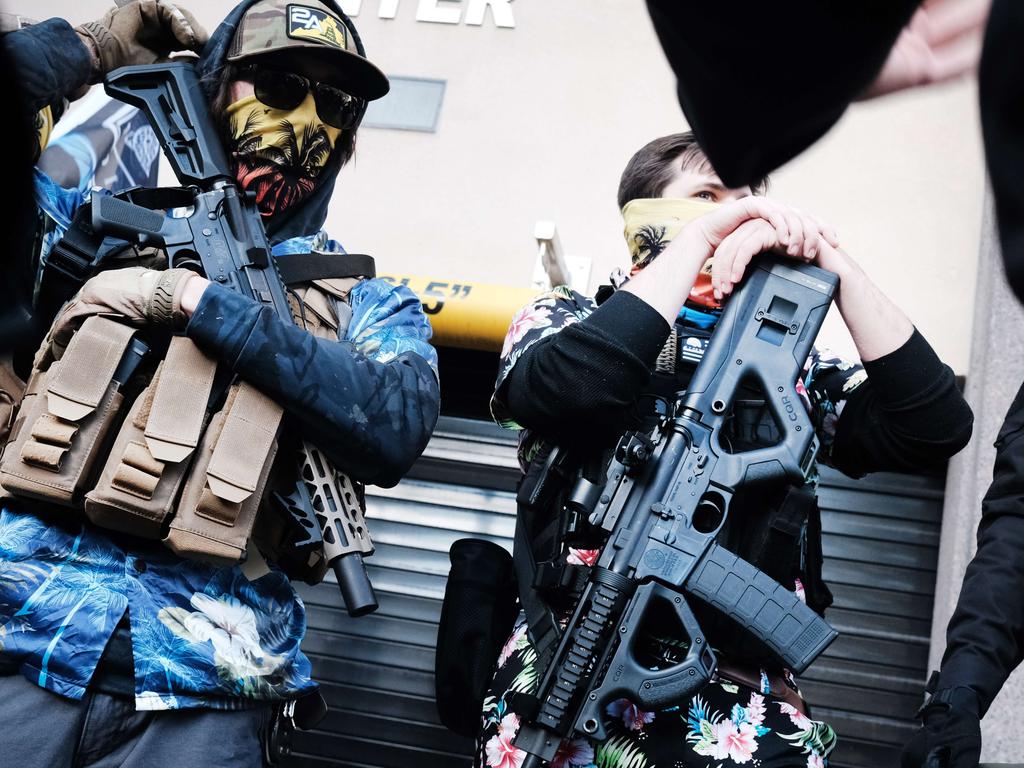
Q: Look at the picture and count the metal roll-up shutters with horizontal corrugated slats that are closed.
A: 1